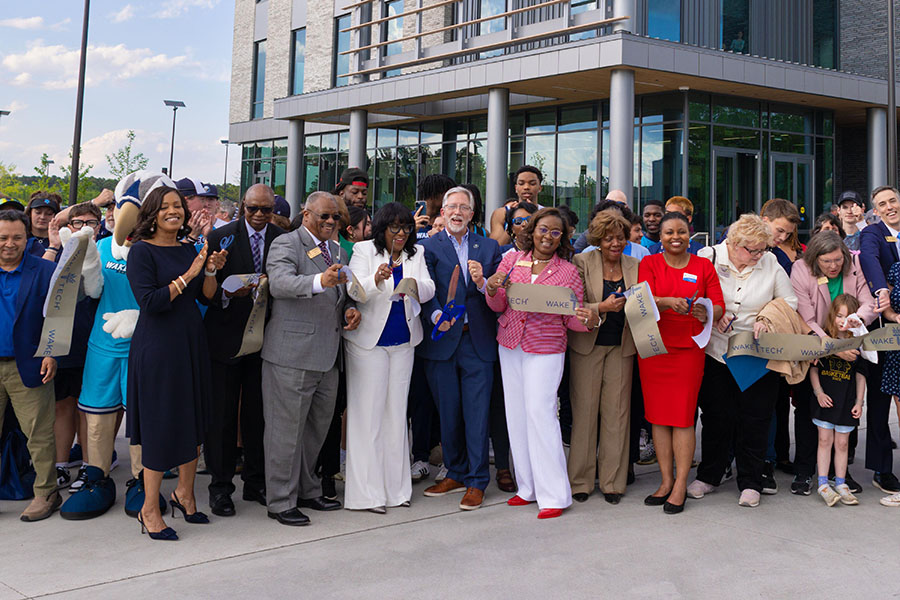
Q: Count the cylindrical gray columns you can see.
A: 5